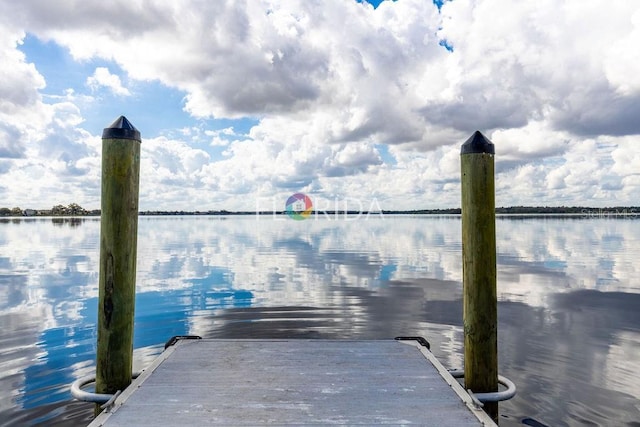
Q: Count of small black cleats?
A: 2